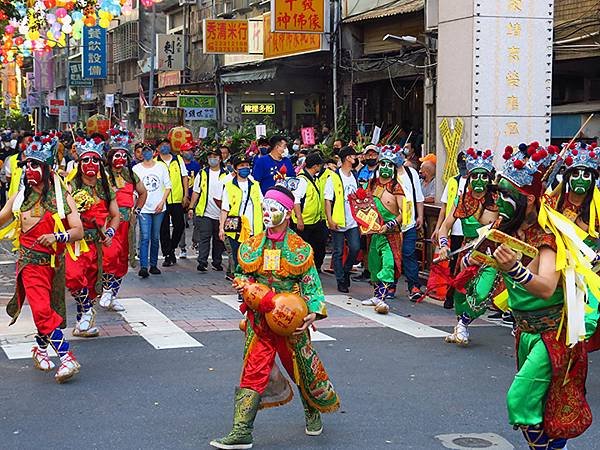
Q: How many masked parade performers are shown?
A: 8